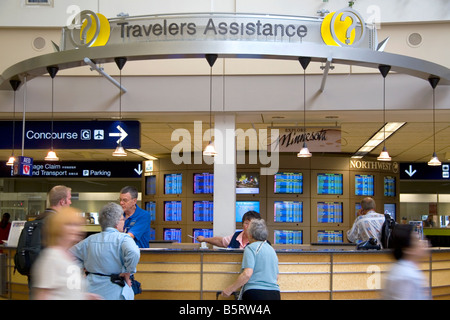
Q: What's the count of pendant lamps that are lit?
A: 7